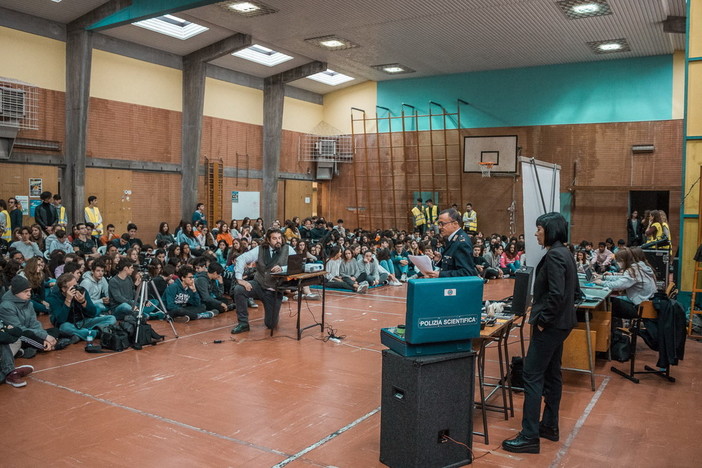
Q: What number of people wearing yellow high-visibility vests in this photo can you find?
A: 9